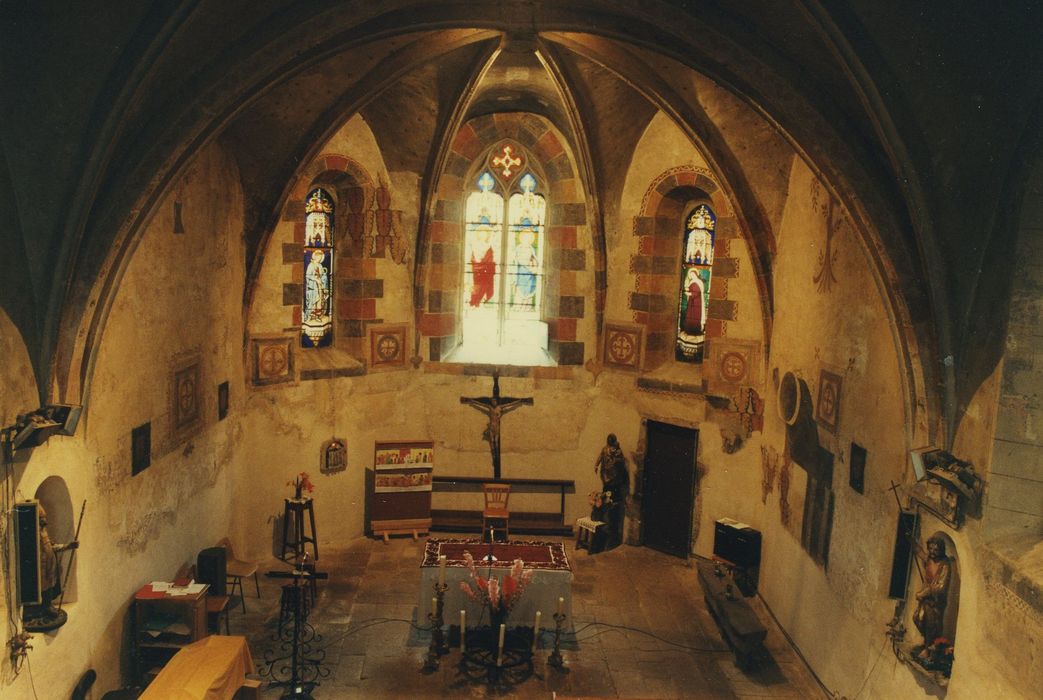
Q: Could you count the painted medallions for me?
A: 6